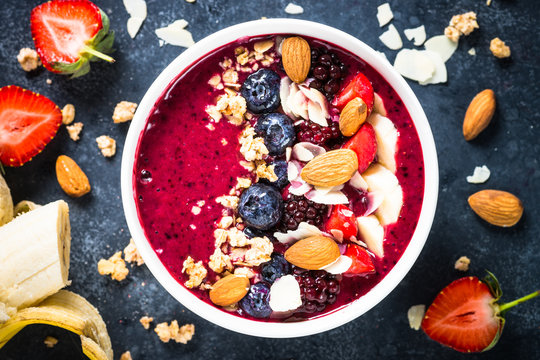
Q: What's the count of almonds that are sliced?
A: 0